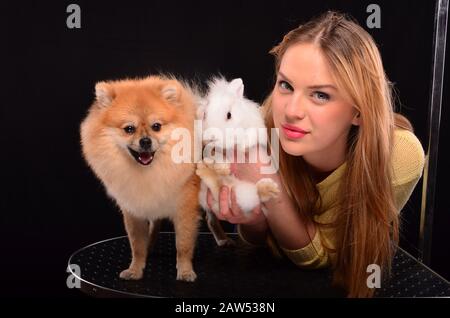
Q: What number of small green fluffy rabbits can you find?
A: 0